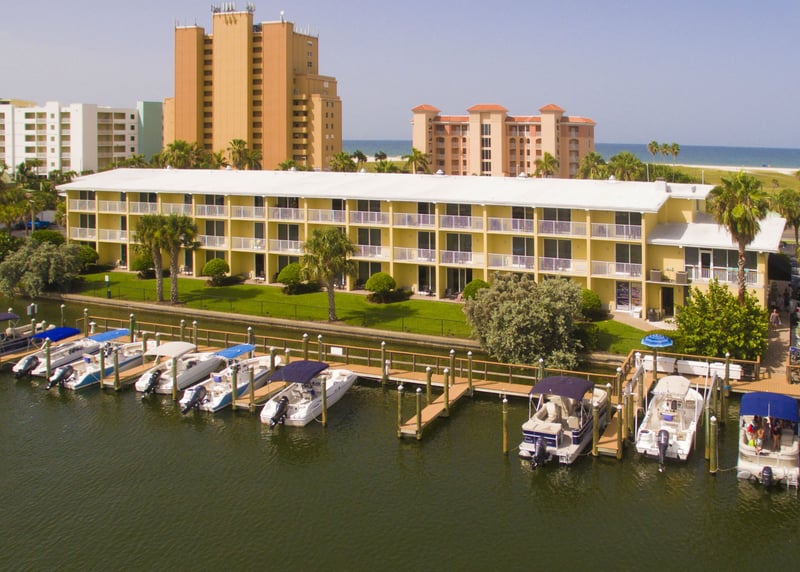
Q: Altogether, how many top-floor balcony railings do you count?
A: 14